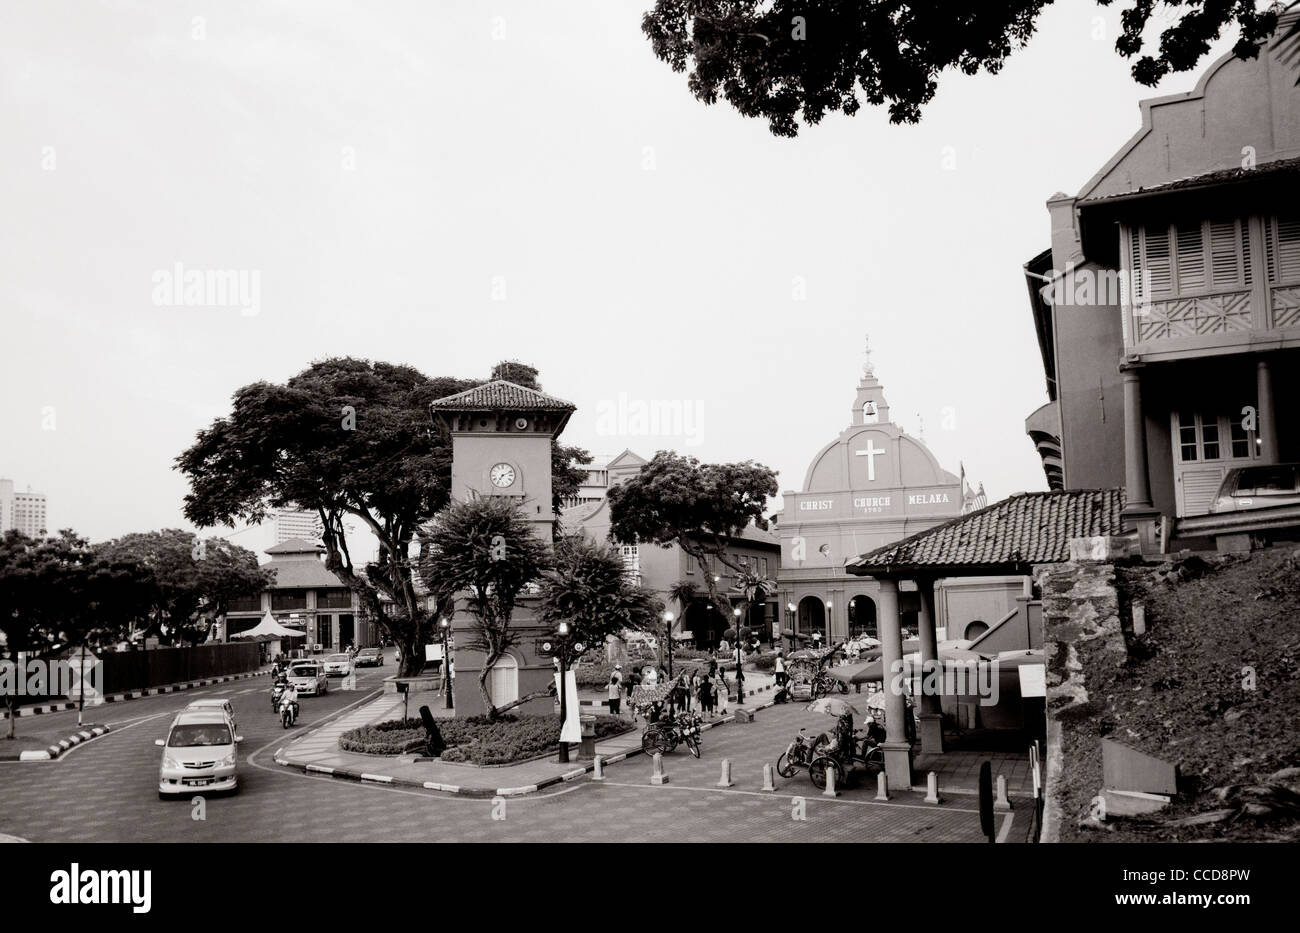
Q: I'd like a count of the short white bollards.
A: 8